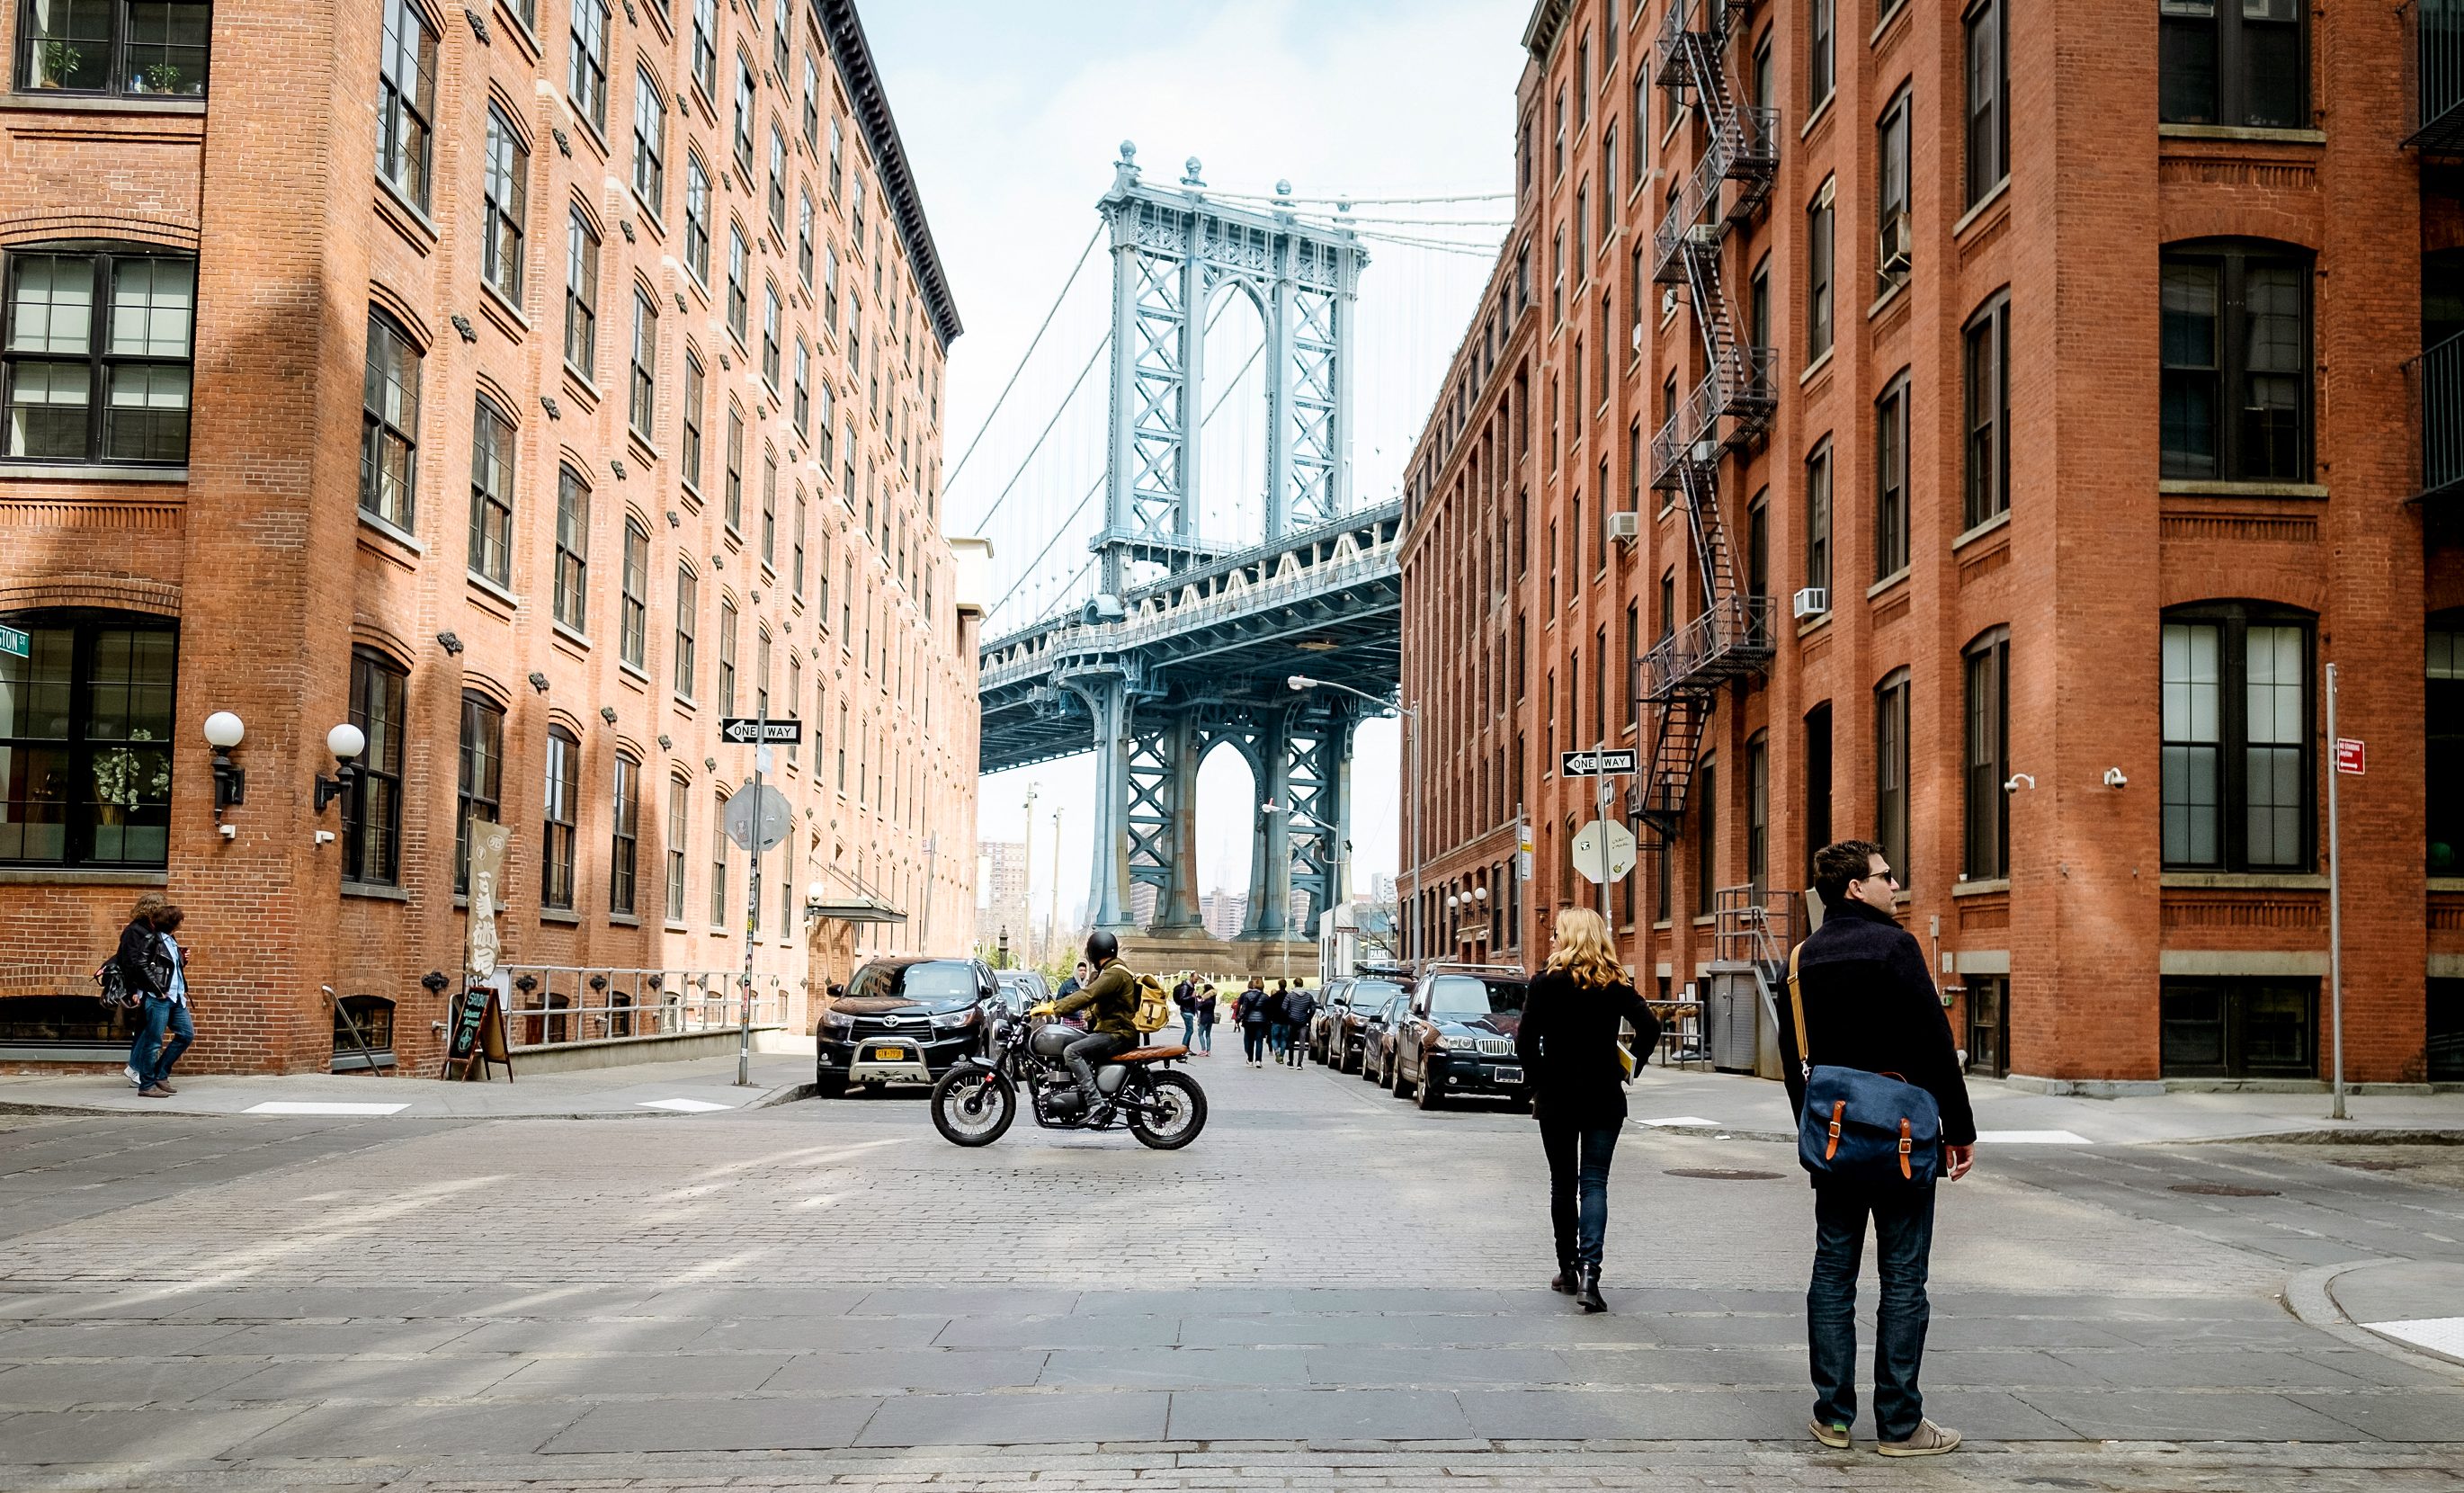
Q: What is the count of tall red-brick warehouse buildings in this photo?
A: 2